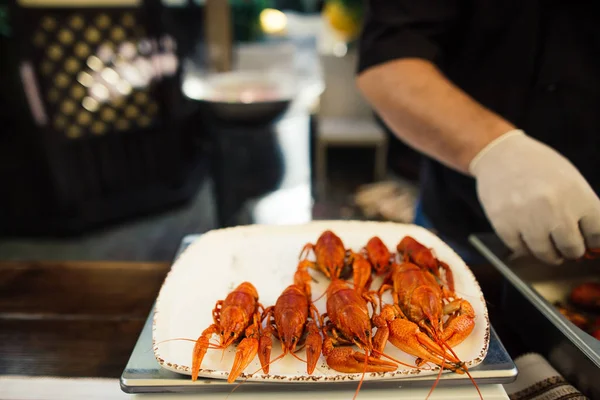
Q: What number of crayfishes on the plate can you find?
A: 7